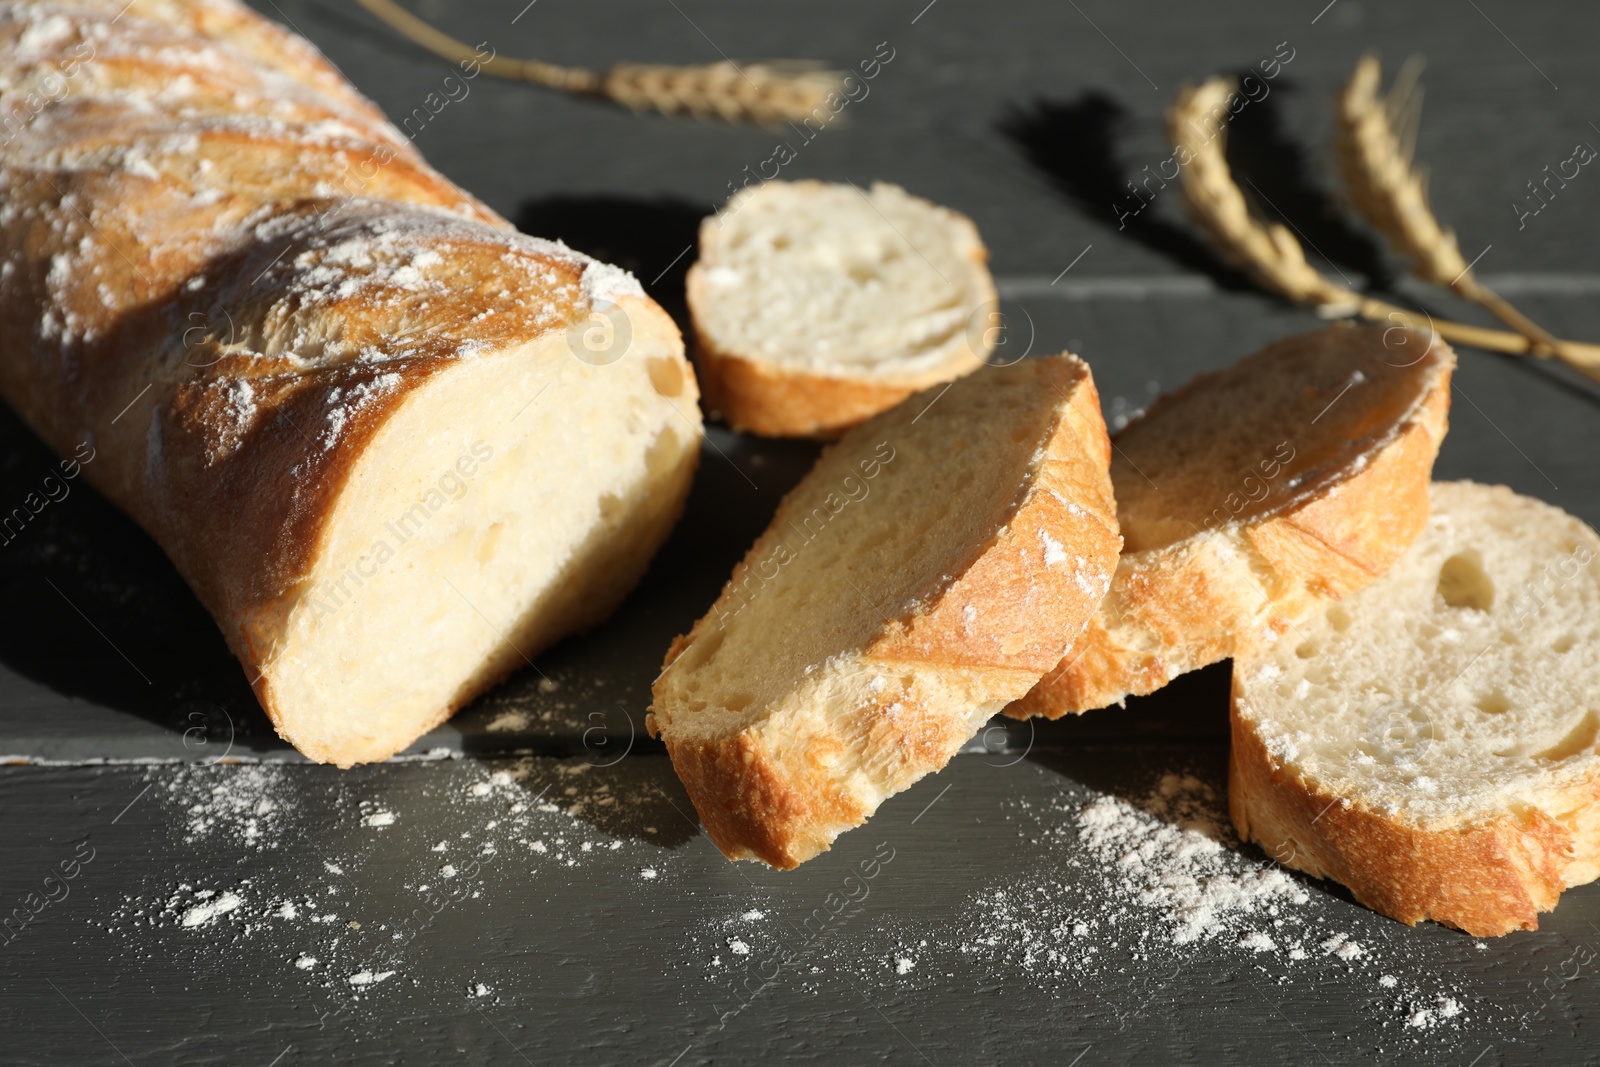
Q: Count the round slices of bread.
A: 4